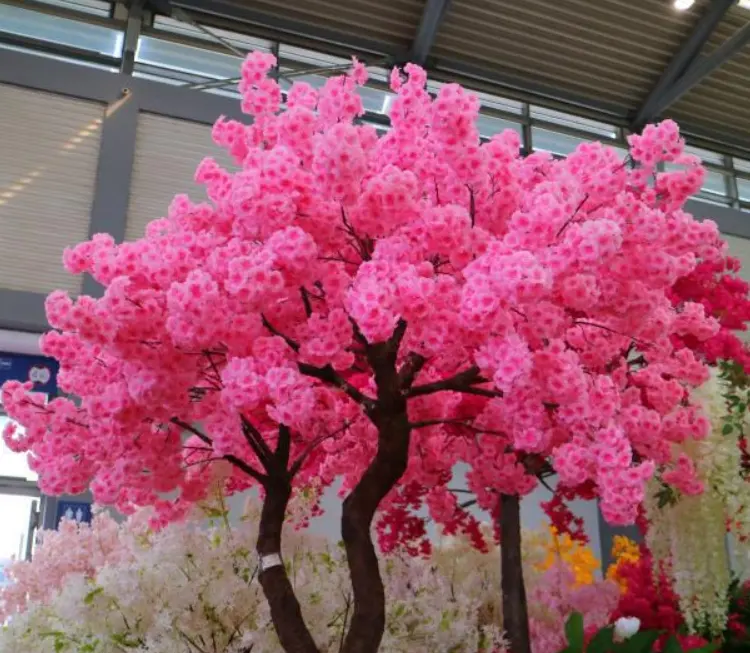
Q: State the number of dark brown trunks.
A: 3